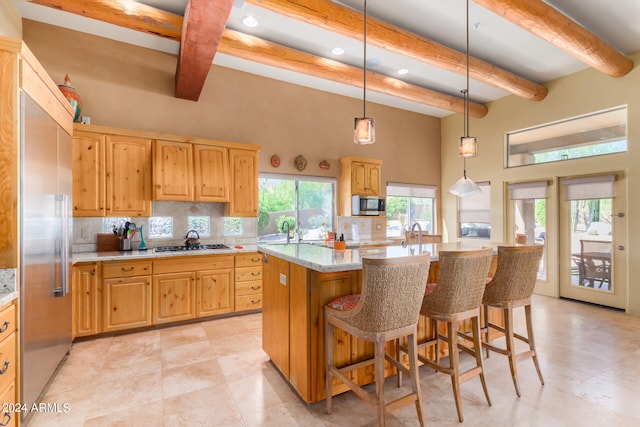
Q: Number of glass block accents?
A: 4